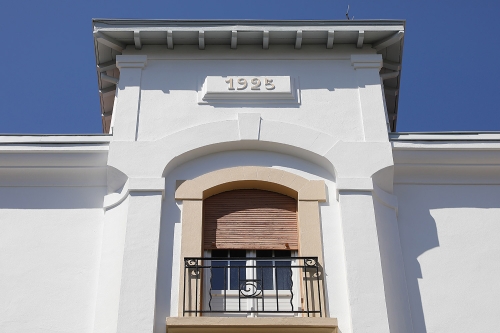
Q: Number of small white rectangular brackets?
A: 8